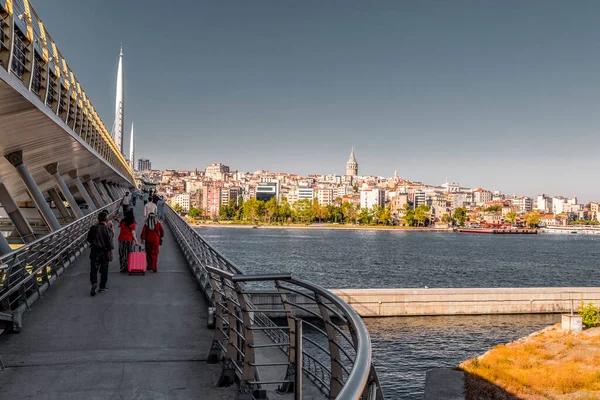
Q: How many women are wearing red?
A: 2